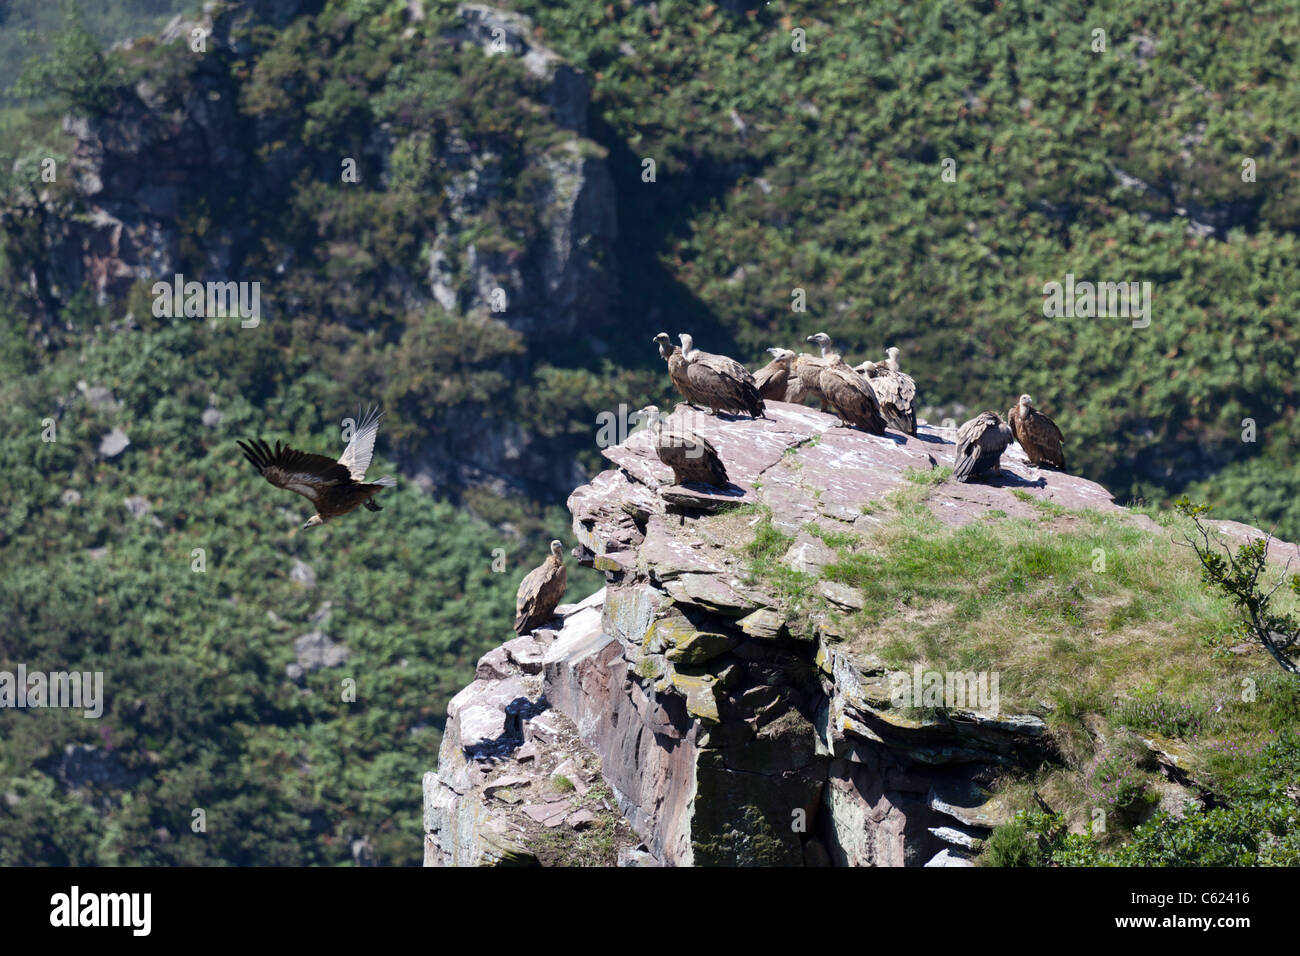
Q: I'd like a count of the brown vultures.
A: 12